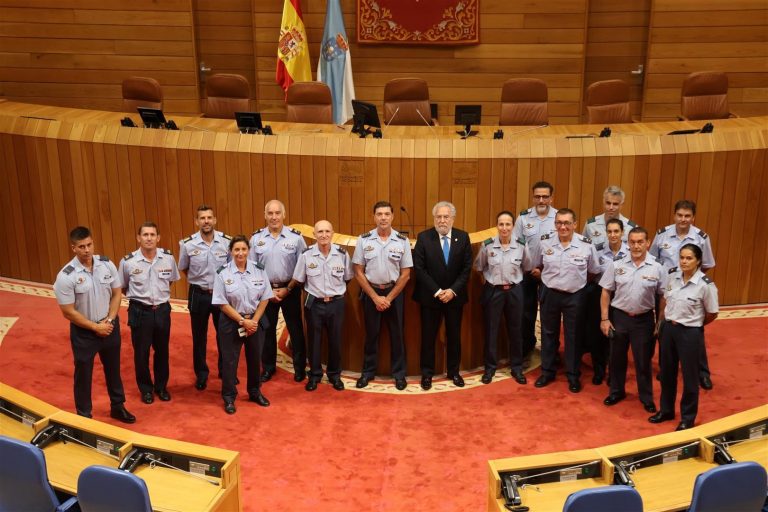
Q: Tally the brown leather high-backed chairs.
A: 7